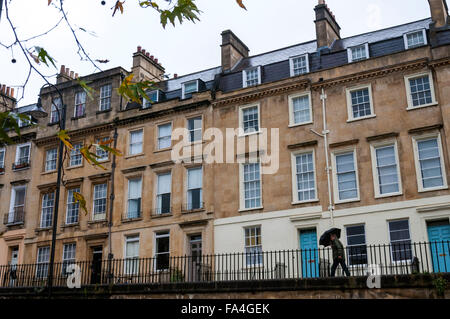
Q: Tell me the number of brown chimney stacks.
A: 6